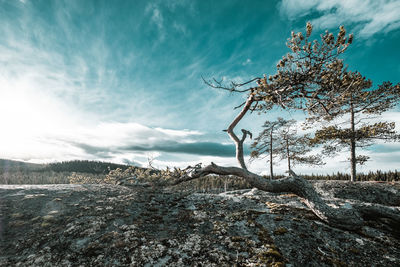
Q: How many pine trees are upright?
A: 3